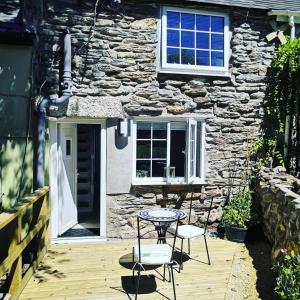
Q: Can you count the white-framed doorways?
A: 1